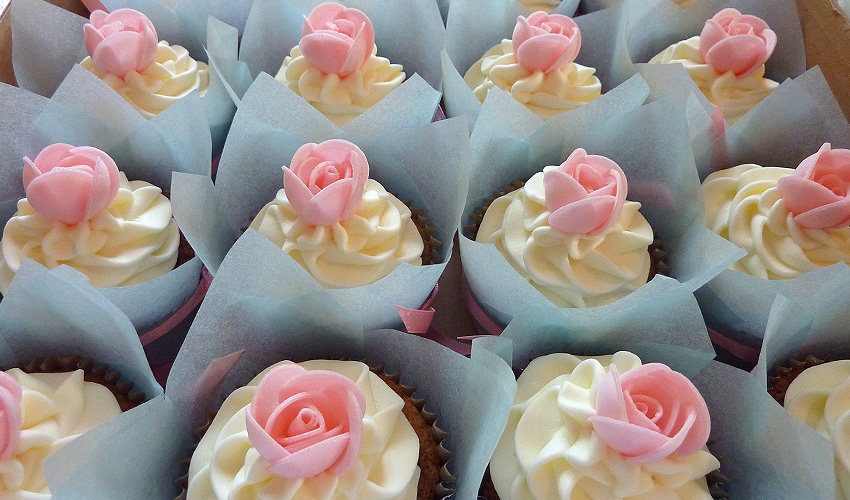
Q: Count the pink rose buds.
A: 11